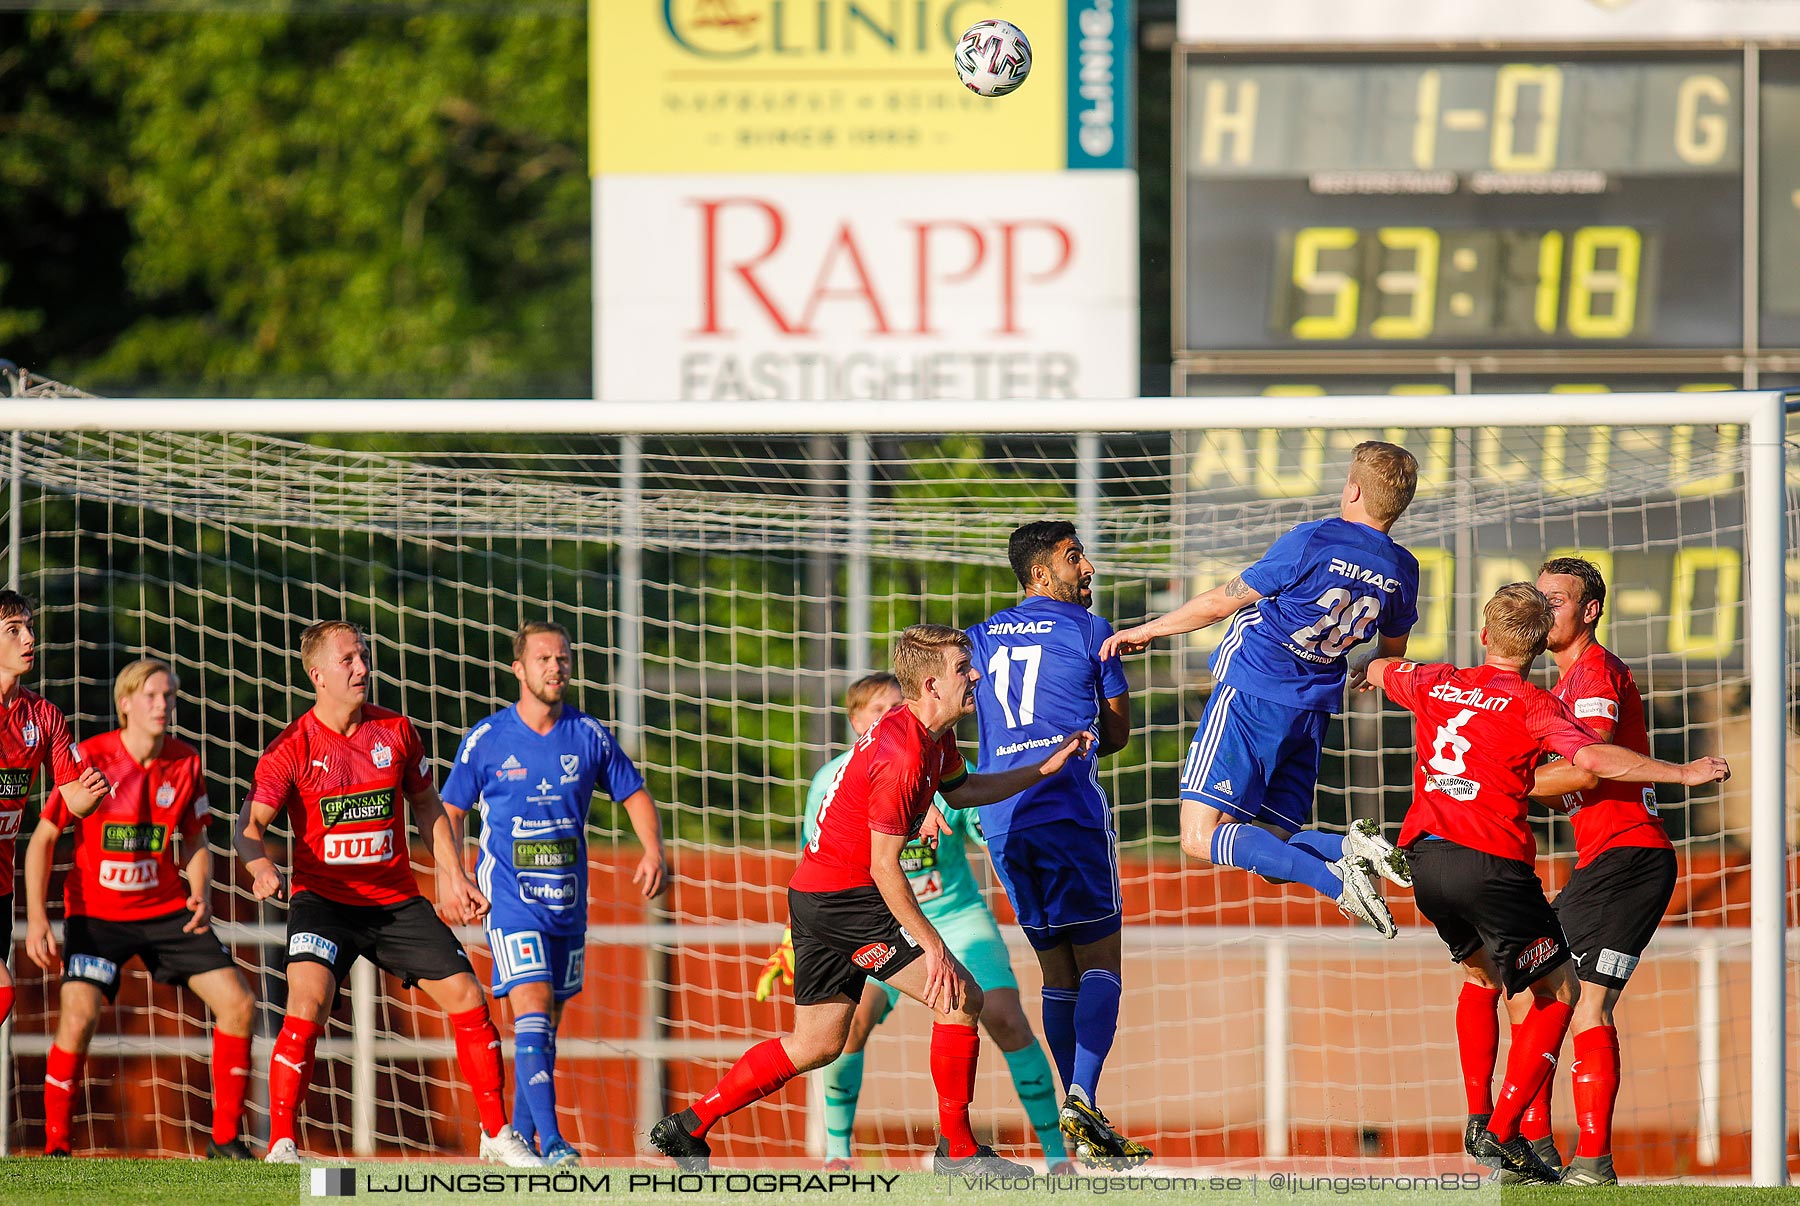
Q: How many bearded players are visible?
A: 2